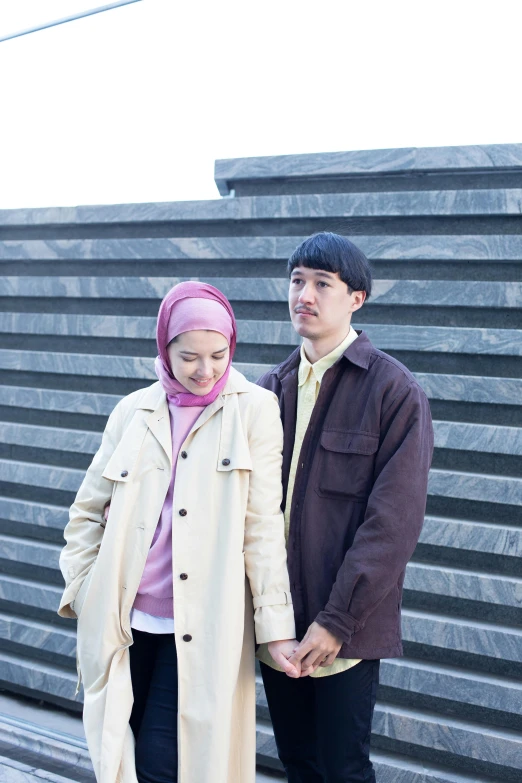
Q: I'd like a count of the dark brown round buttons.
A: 6